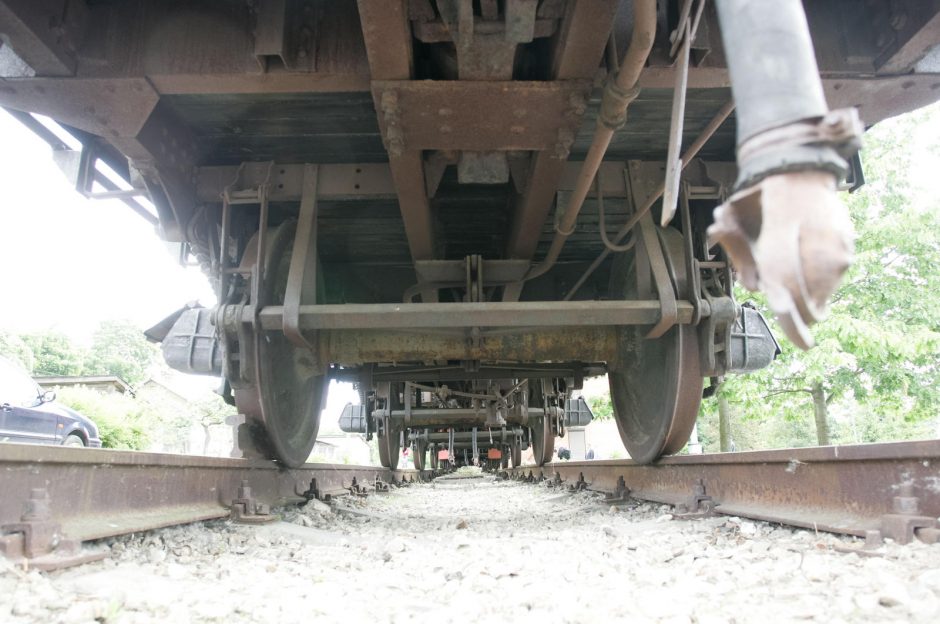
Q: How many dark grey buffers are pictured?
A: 4